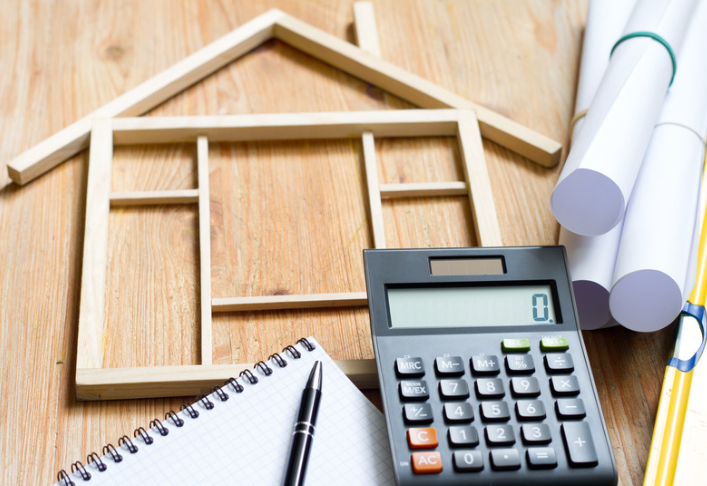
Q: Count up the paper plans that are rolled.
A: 3